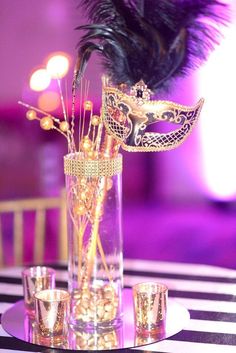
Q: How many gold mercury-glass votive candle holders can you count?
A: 3